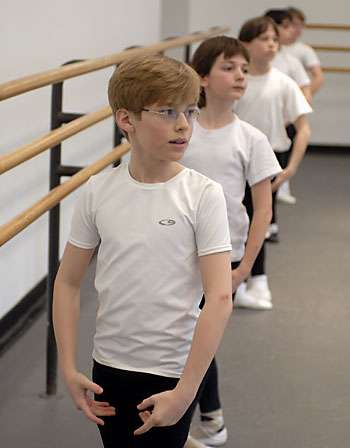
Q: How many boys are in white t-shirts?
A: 5